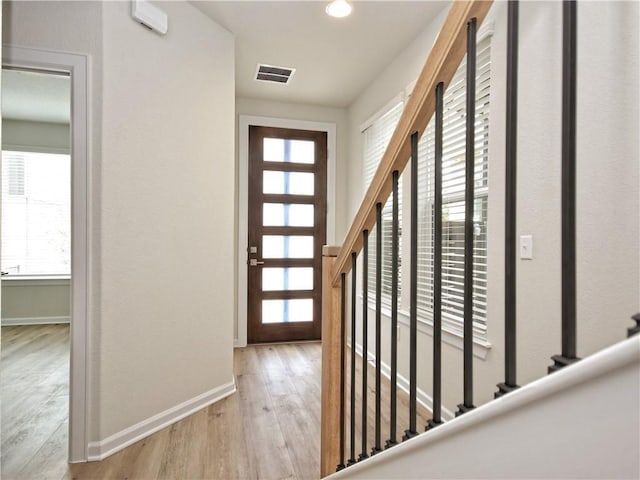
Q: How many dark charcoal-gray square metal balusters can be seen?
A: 10